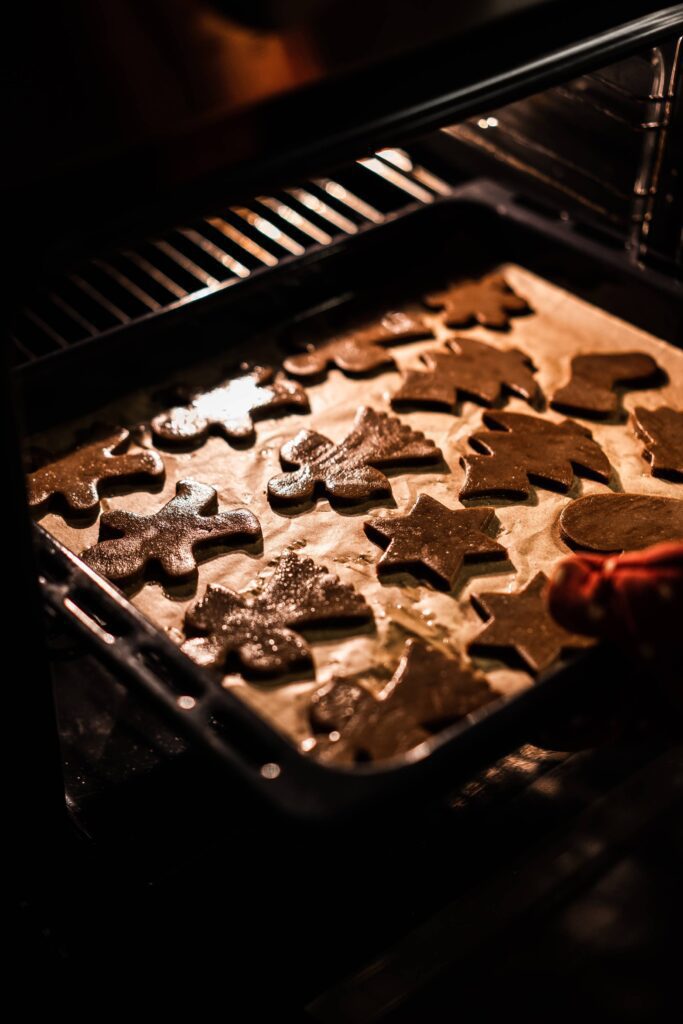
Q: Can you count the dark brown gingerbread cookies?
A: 15